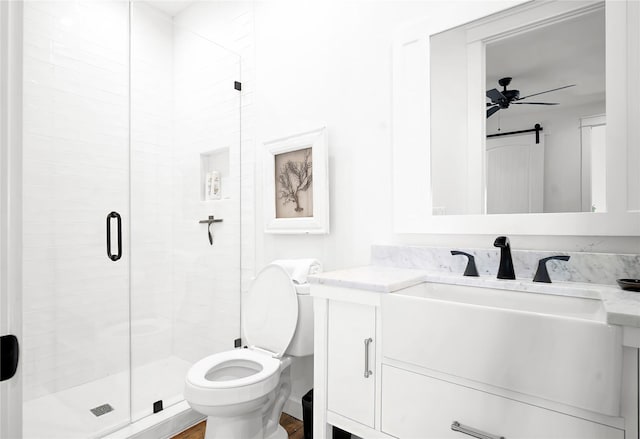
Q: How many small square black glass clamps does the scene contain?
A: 3